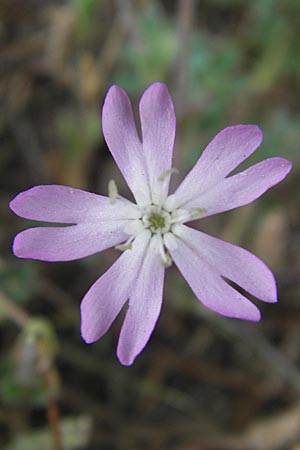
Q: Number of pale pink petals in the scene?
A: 5